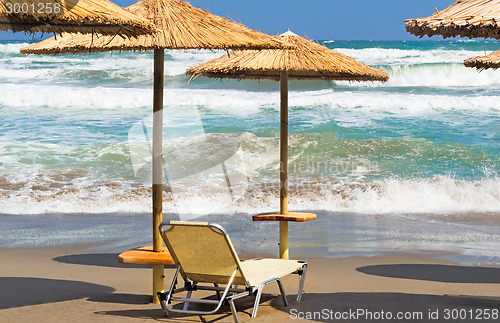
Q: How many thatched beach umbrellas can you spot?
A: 5